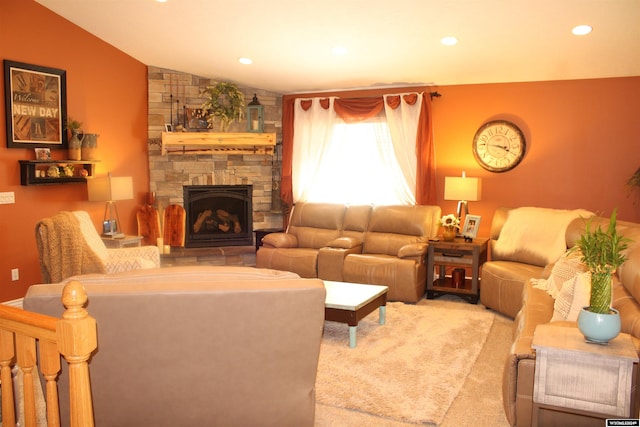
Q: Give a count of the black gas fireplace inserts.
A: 1